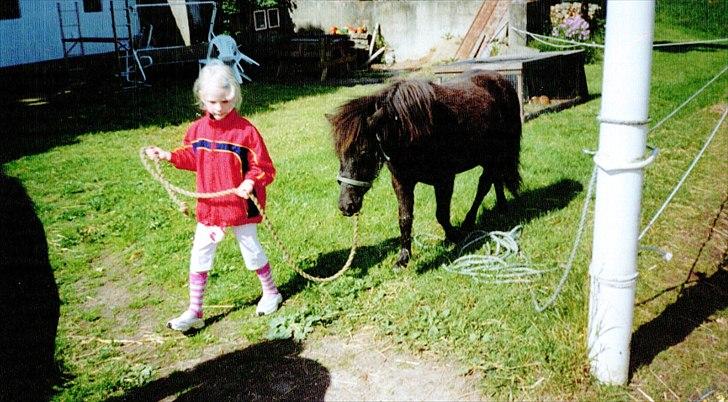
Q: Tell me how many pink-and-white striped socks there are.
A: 2